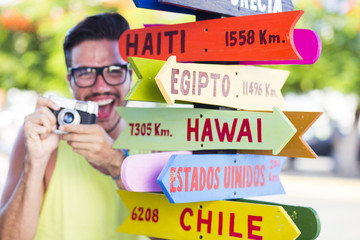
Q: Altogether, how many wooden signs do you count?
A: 12